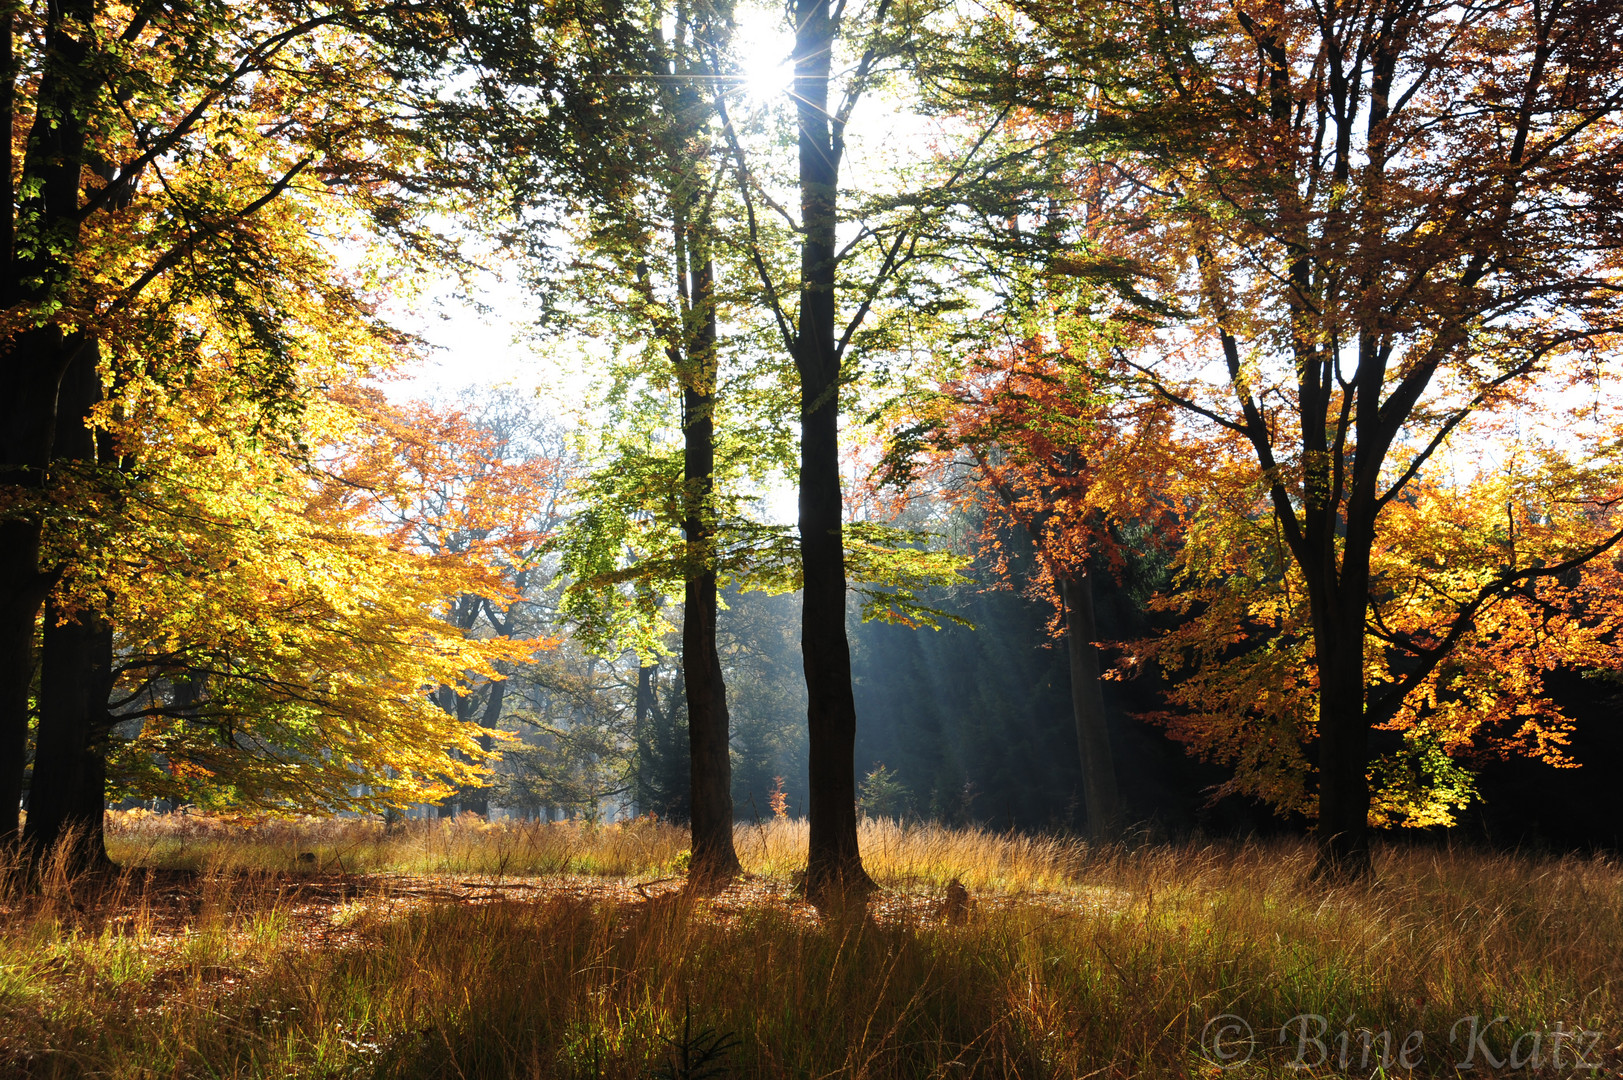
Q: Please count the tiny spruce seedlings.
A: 1